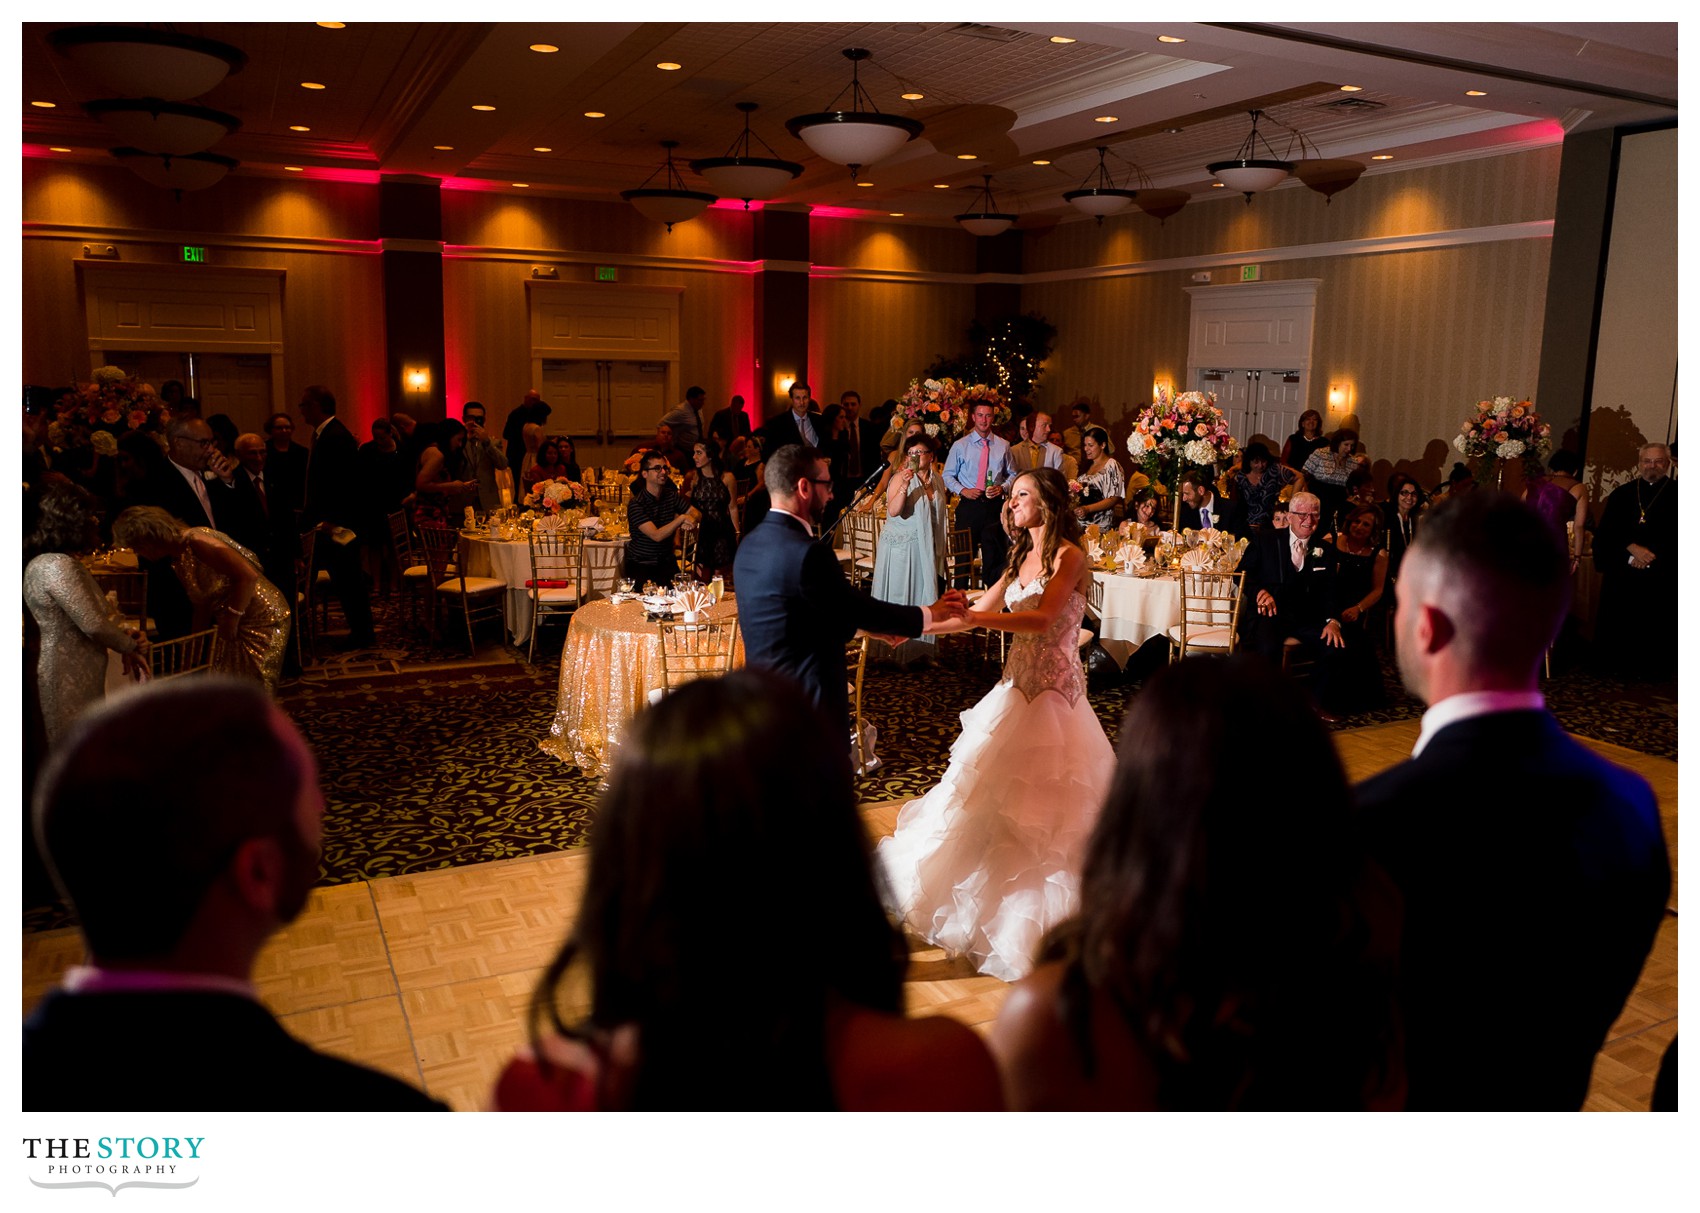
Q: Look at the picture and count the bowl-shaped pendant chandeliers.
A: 9